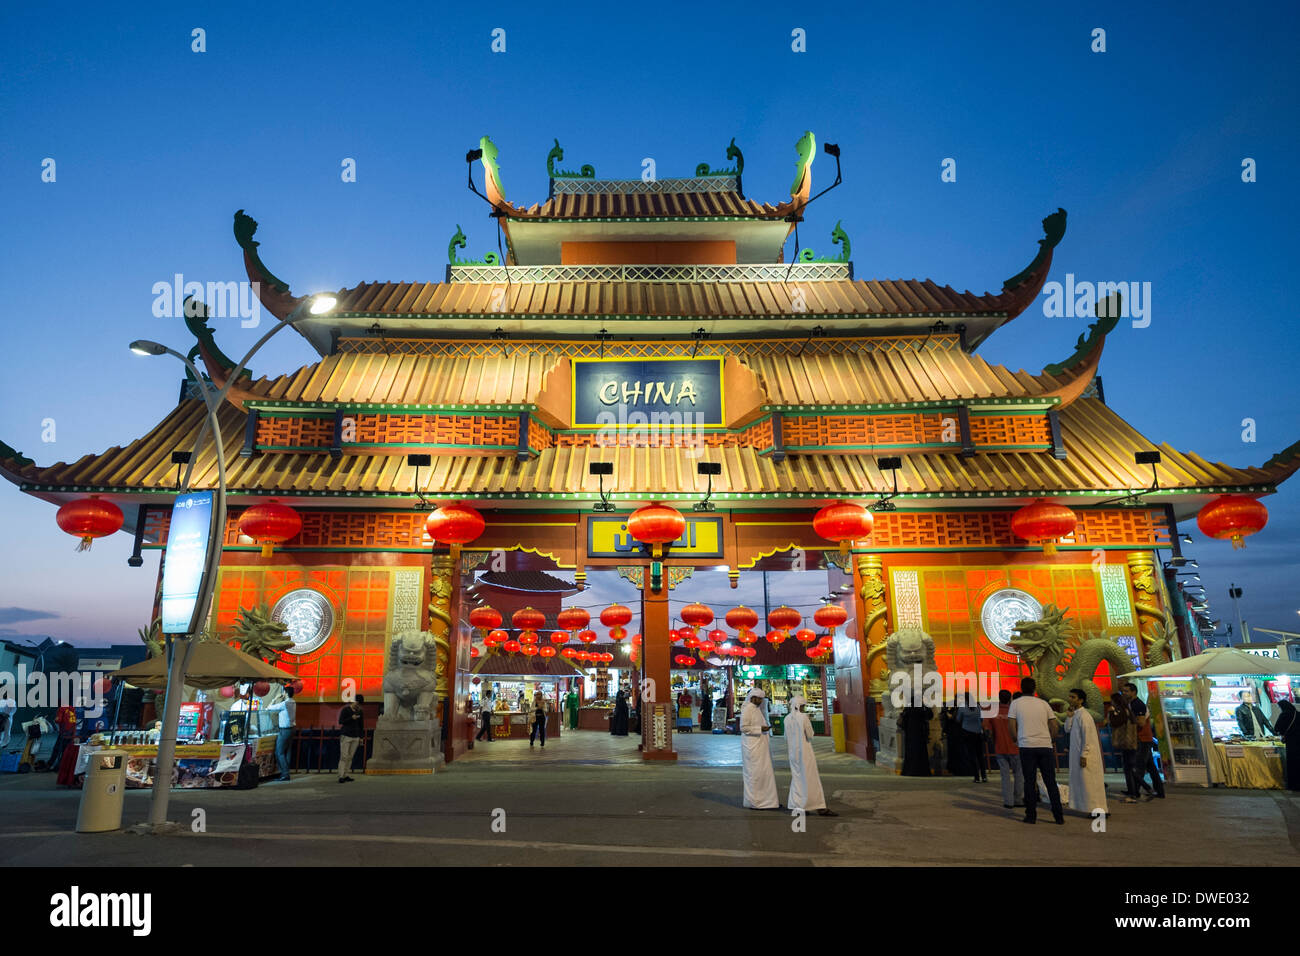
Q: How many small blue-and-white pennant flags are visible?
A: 0